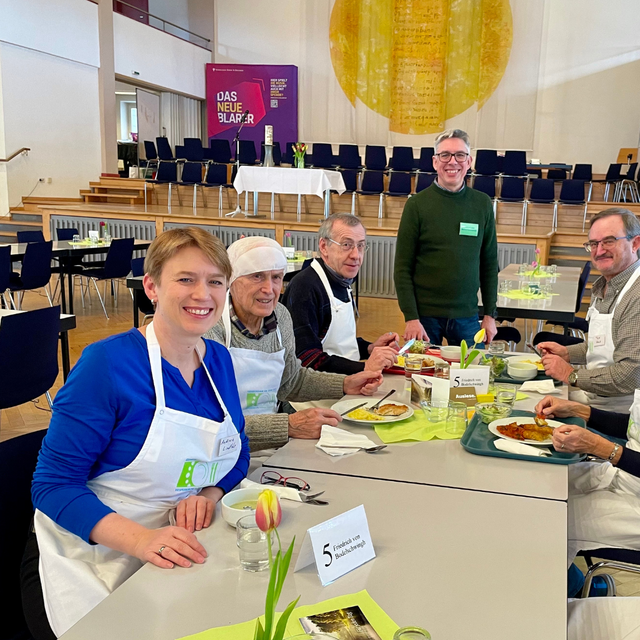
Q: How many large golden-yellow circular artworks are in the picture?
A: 1